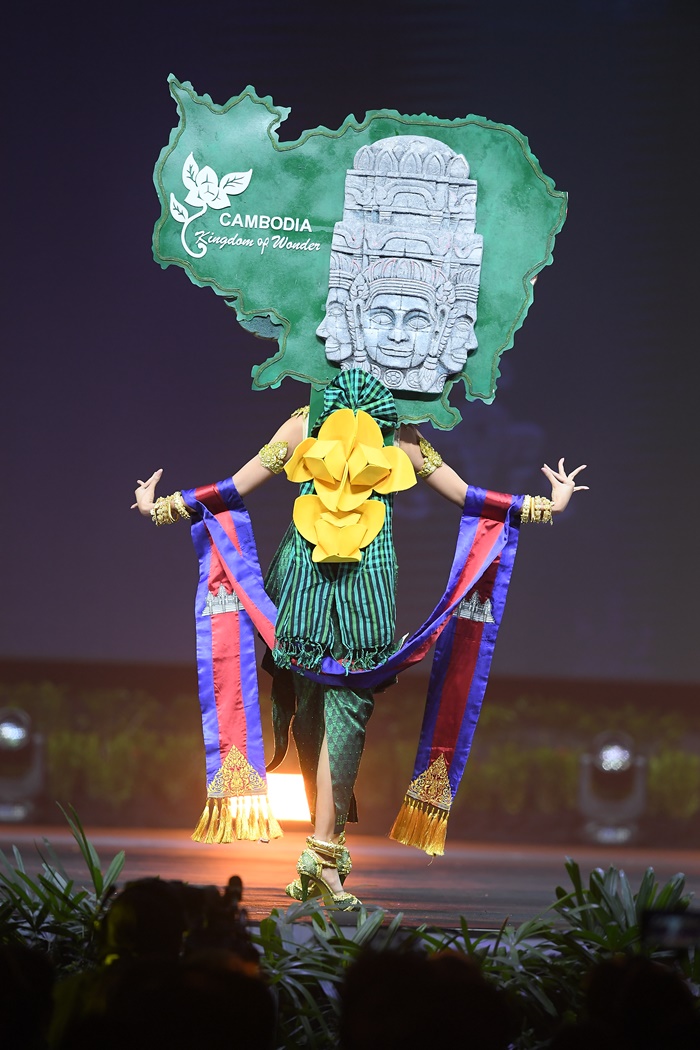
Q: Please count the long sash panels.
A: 2